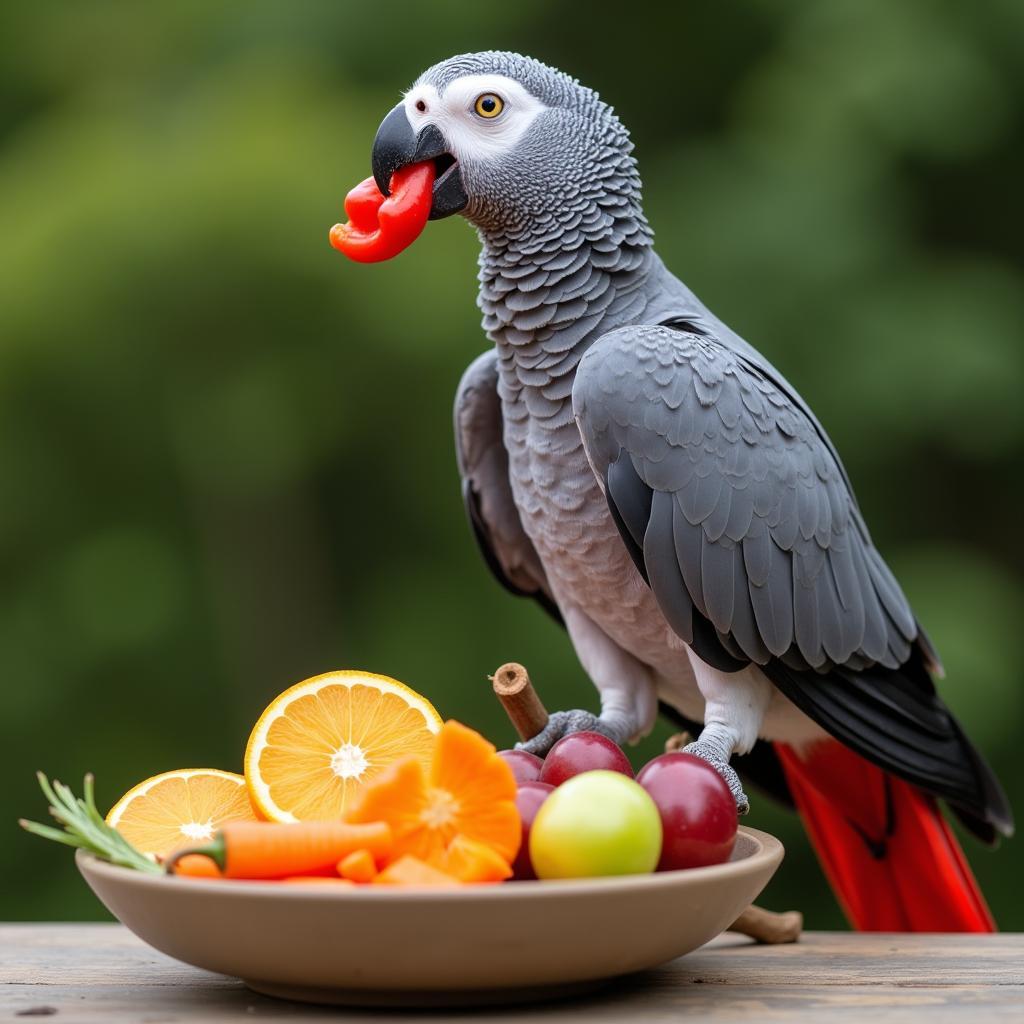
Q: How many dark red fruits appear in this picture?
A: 4